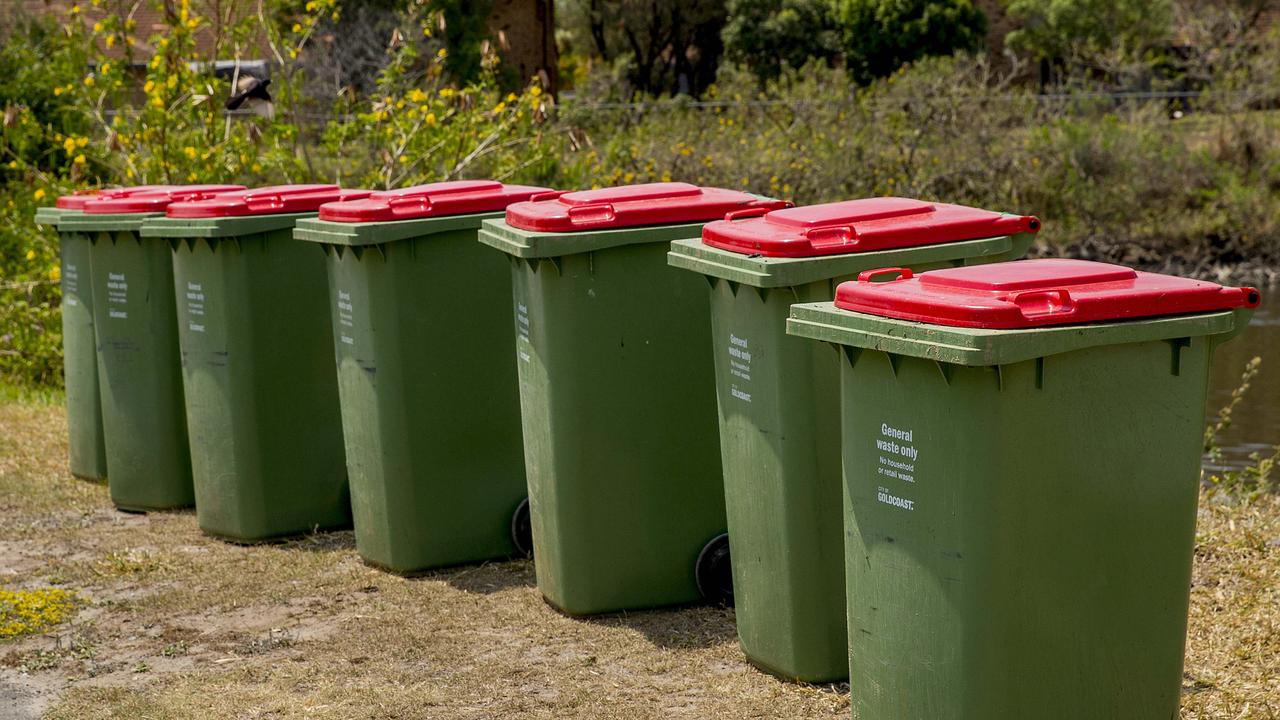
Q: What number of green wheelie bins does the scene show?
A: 7